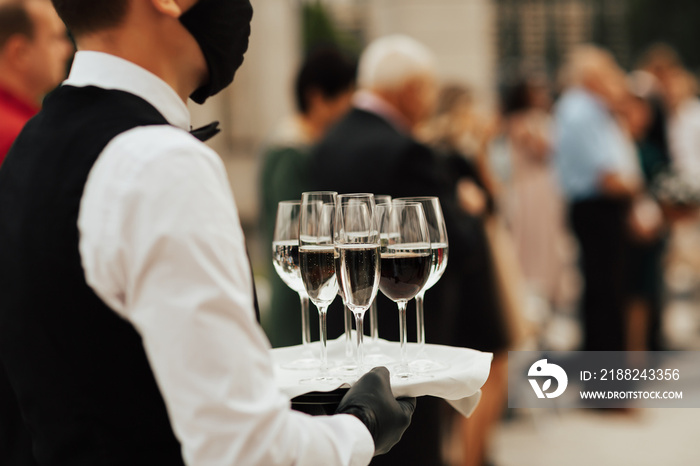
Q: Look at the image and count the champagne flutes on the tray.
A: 2